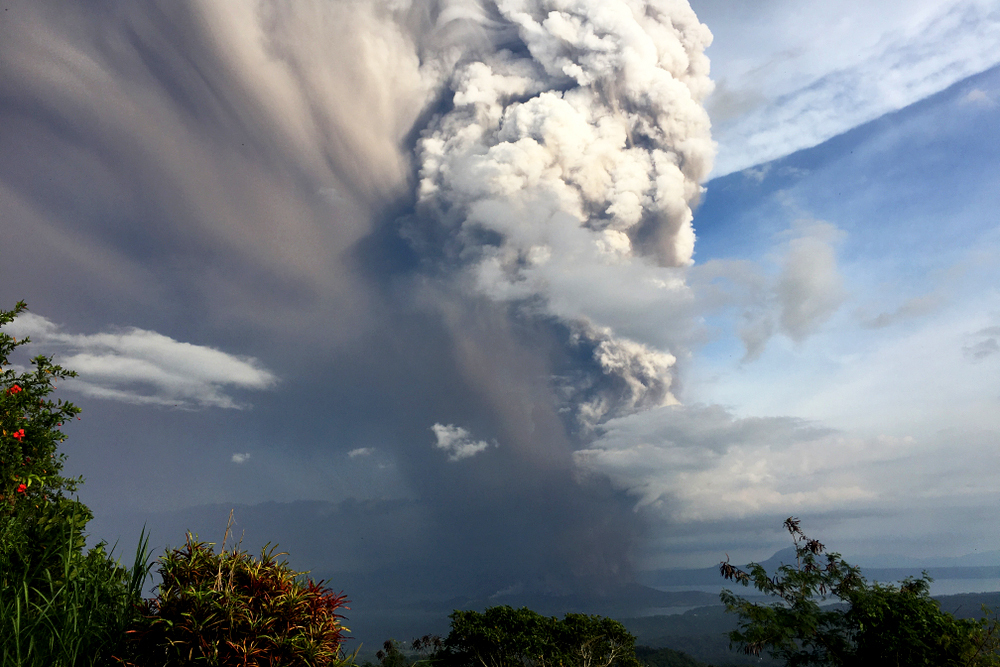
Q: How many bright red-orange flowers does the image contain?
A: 3